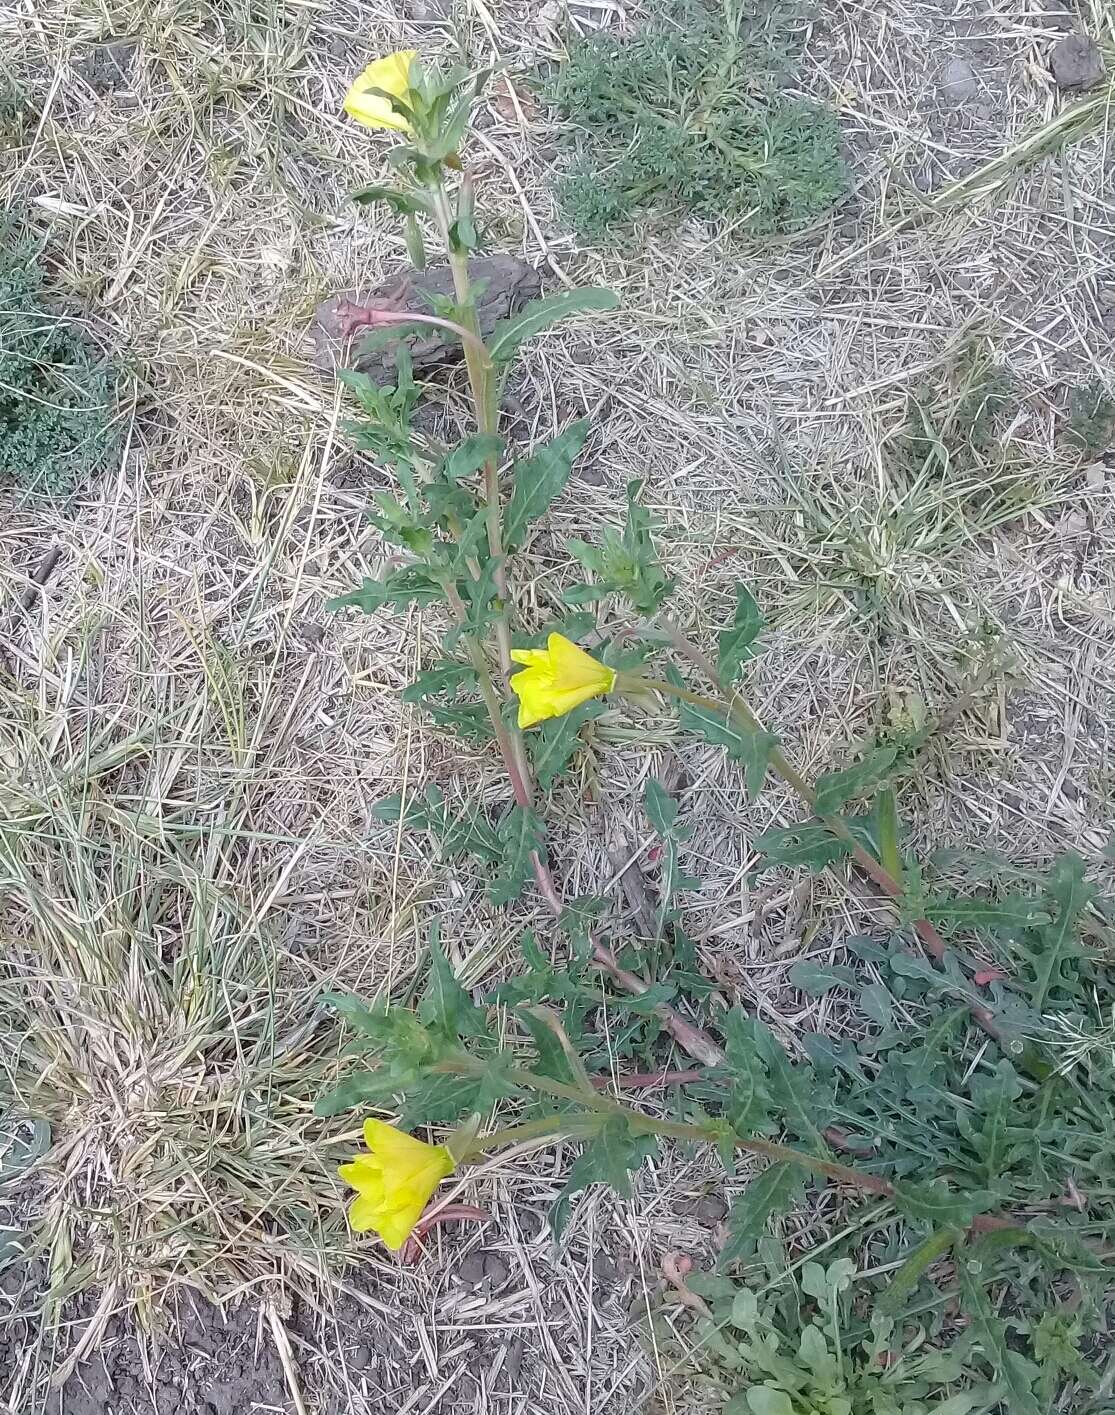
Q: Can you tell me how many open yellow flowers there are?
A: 3